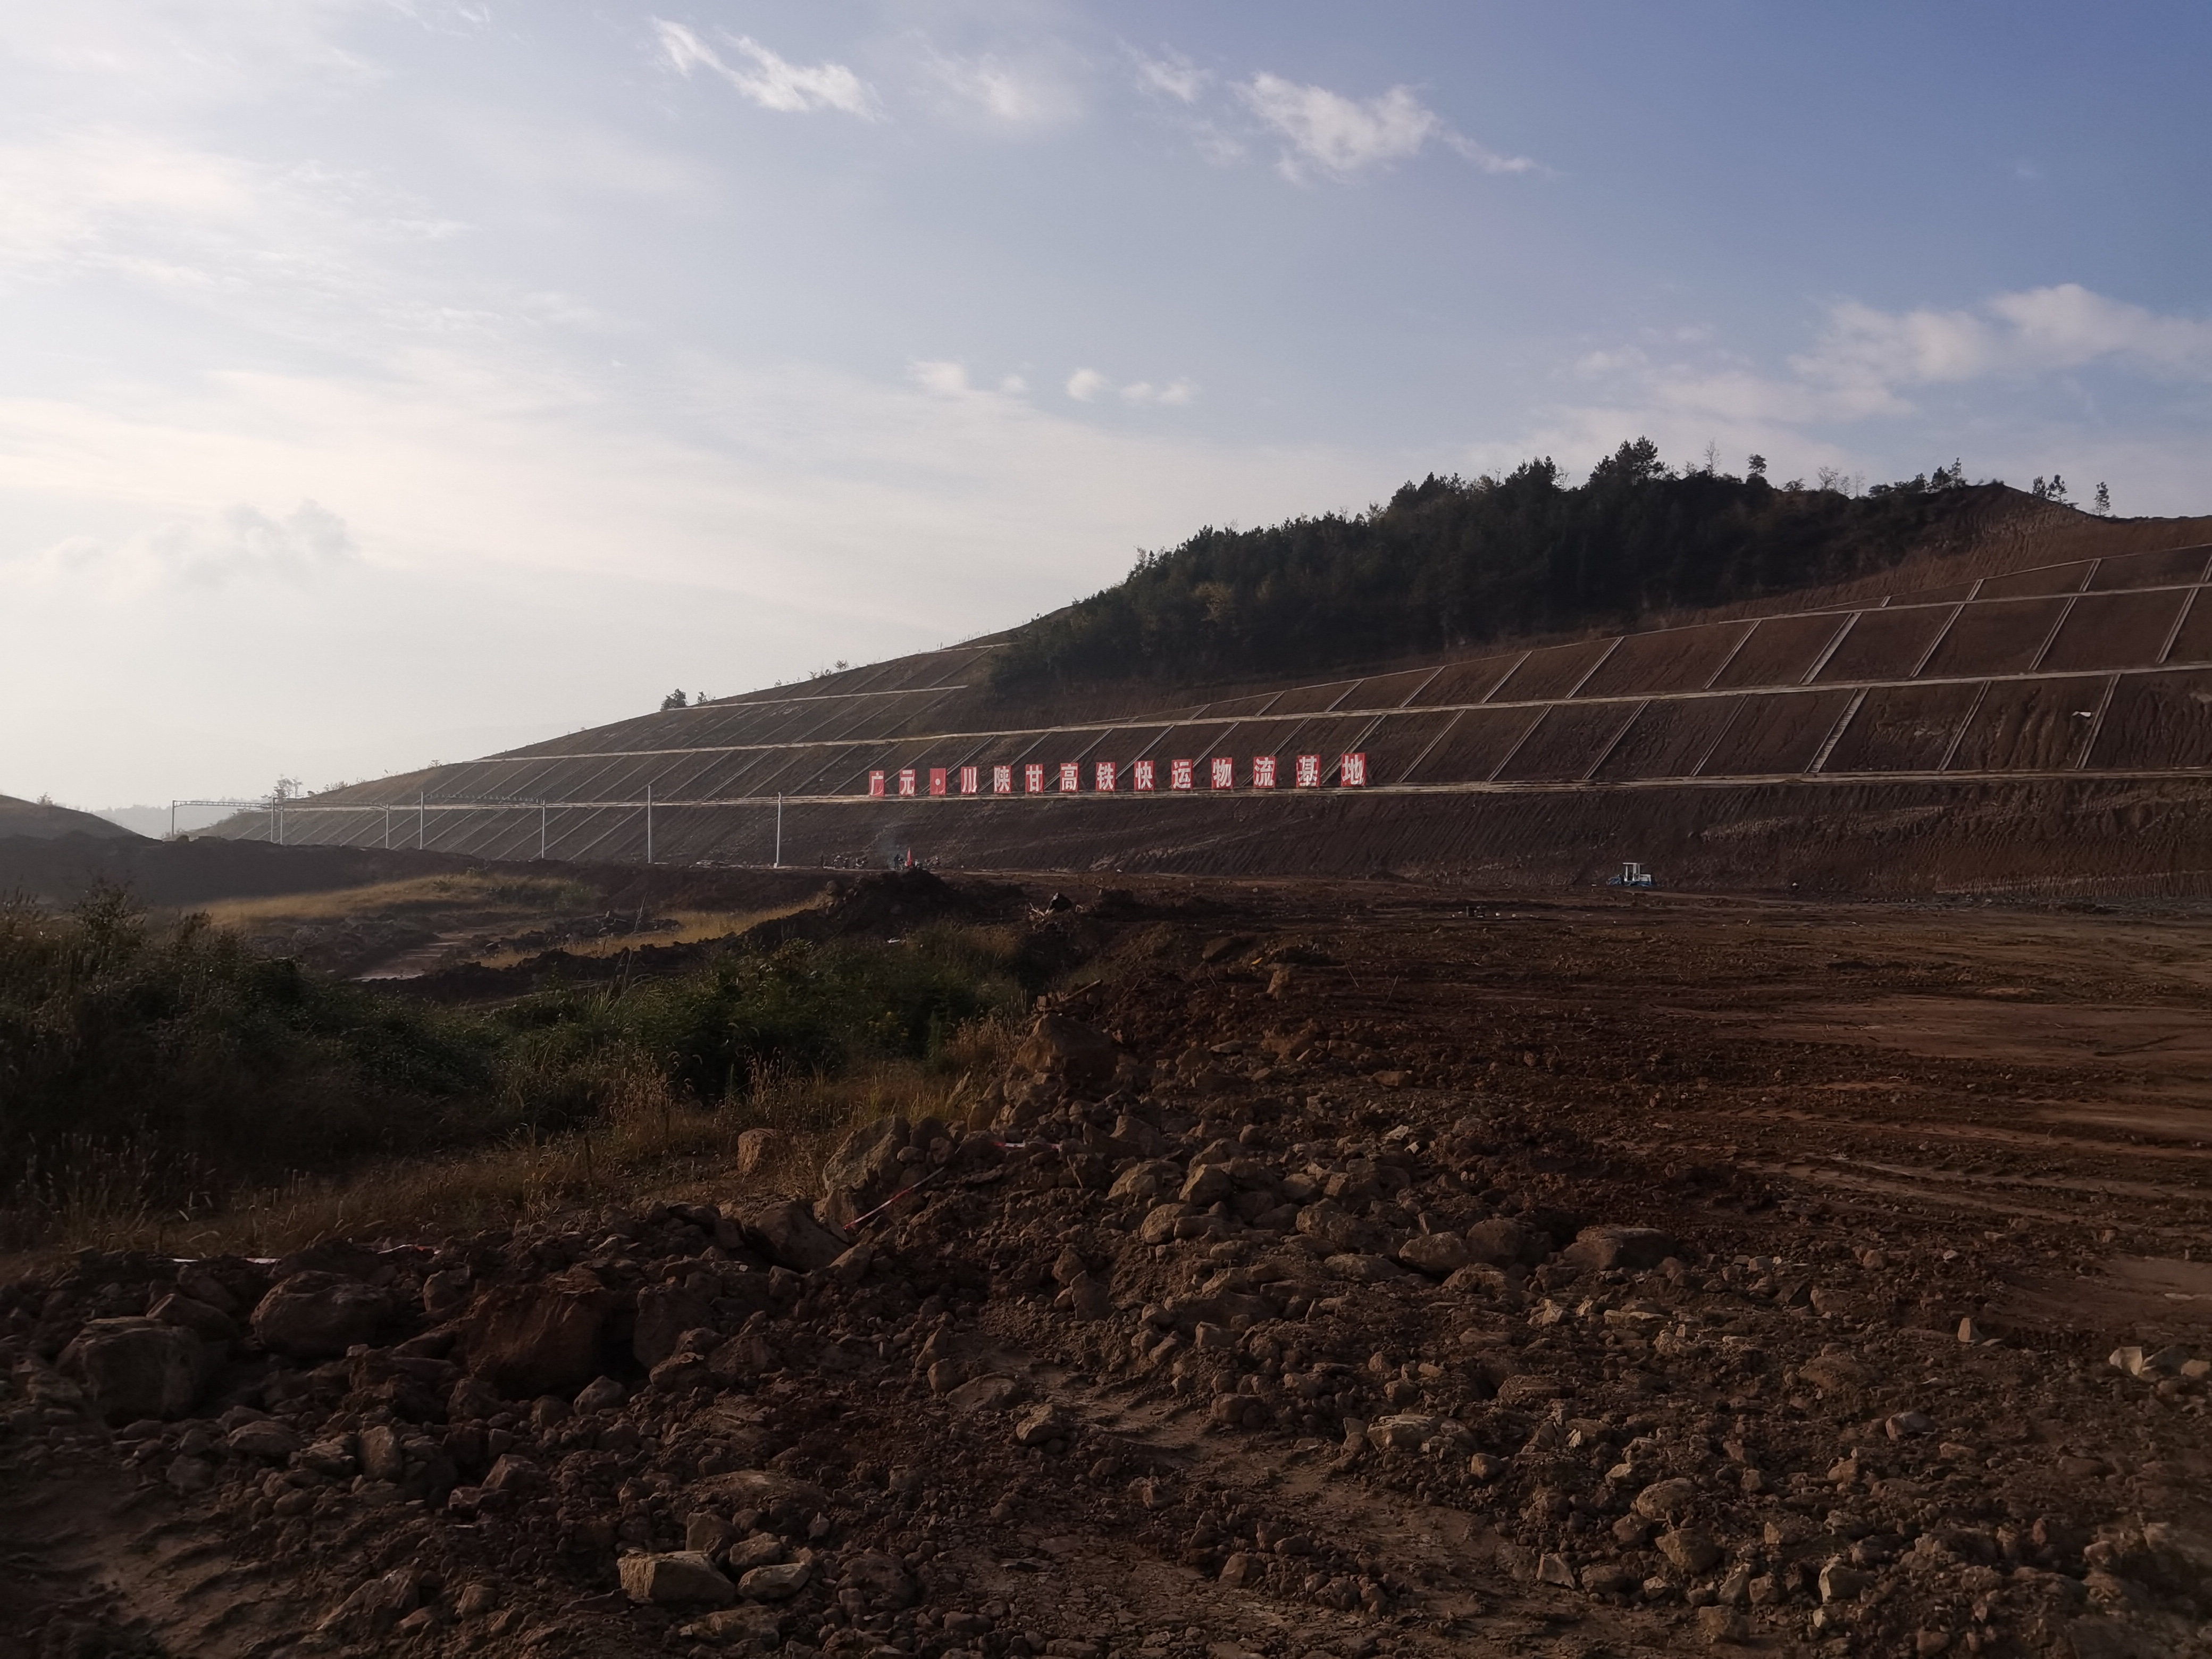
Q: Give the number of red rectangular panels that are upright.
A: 14